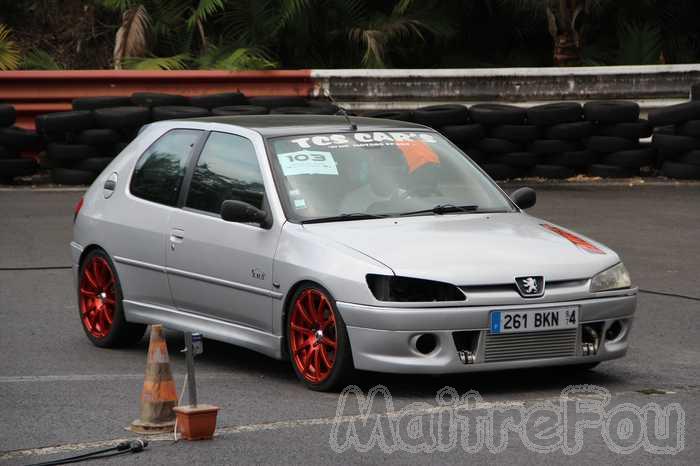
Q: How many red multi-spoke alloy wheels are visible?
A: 2